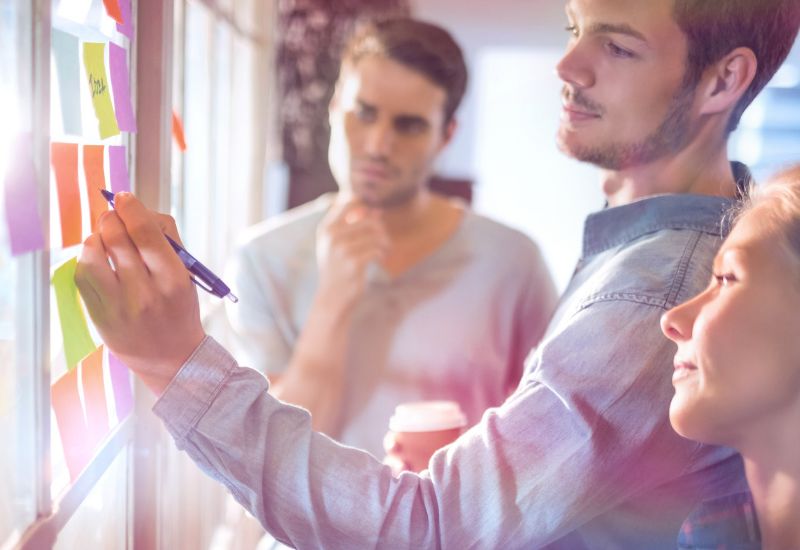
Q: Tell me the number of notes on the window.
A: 14